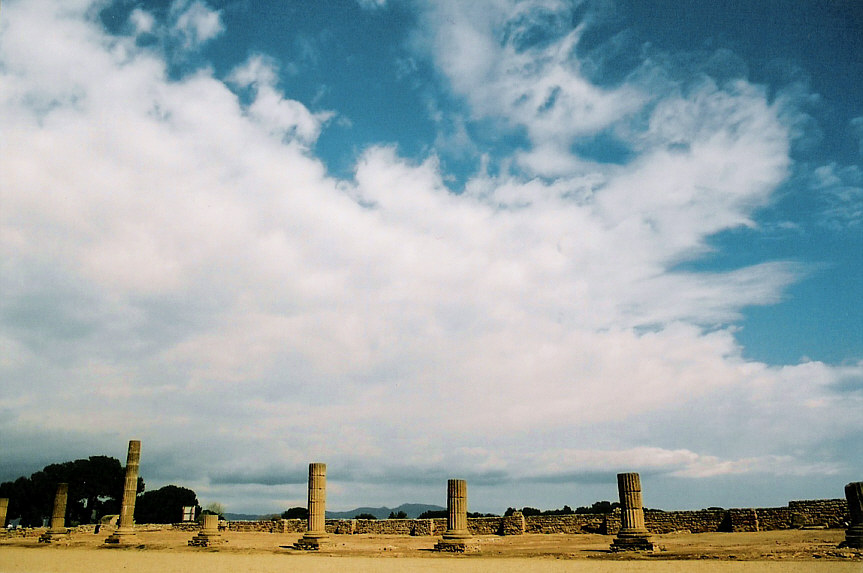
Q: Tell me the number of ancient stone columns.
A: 8